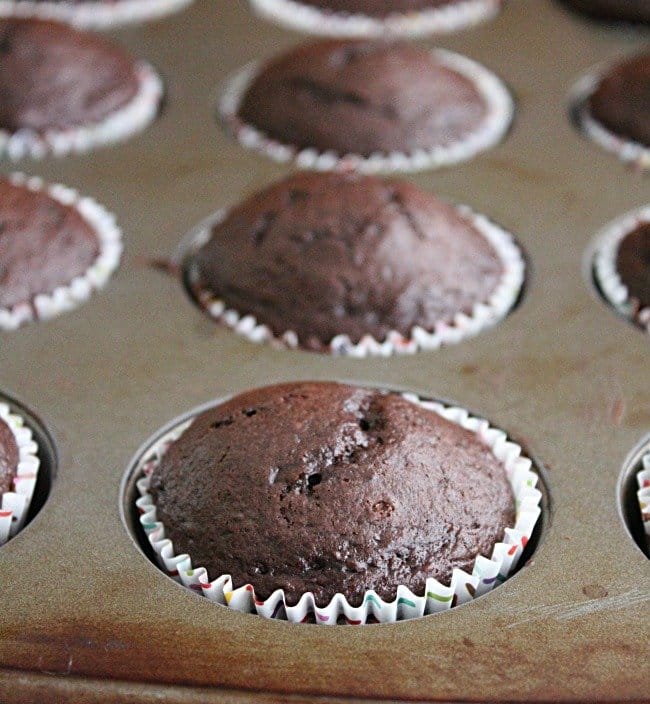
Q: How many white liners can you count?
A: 11